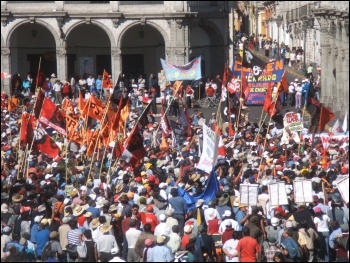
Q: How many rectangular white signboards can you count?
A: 4